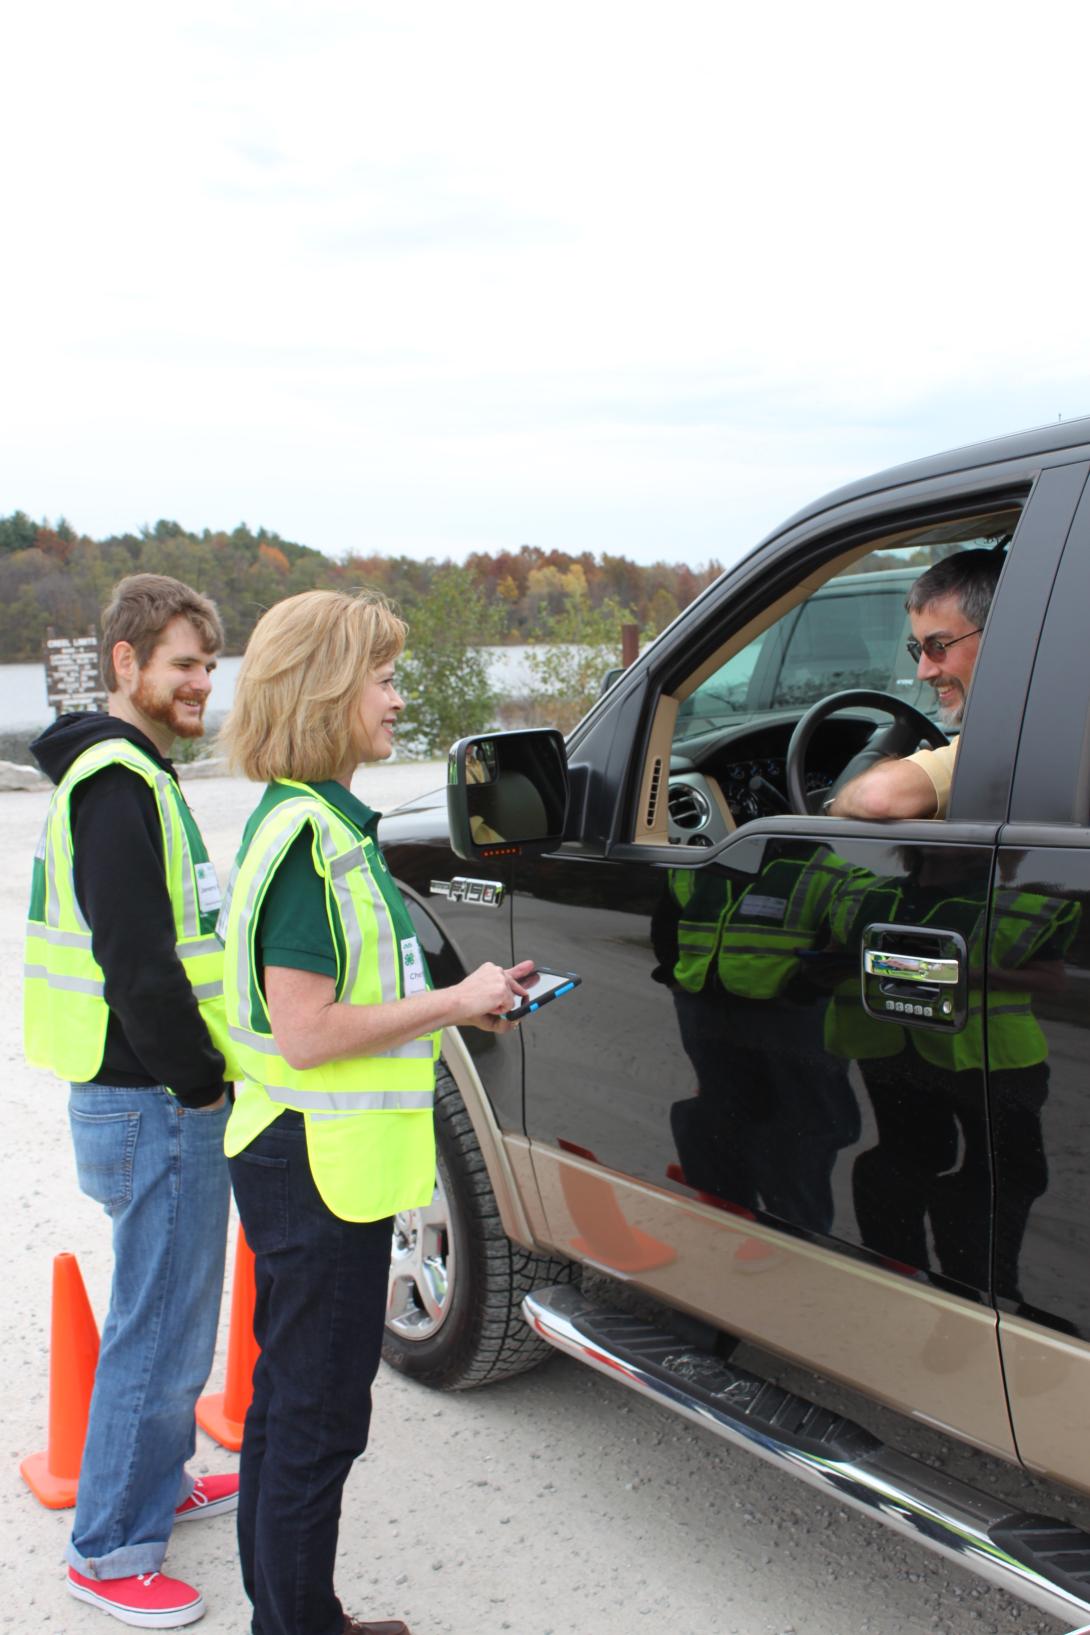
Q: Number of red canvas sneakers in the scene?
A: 2